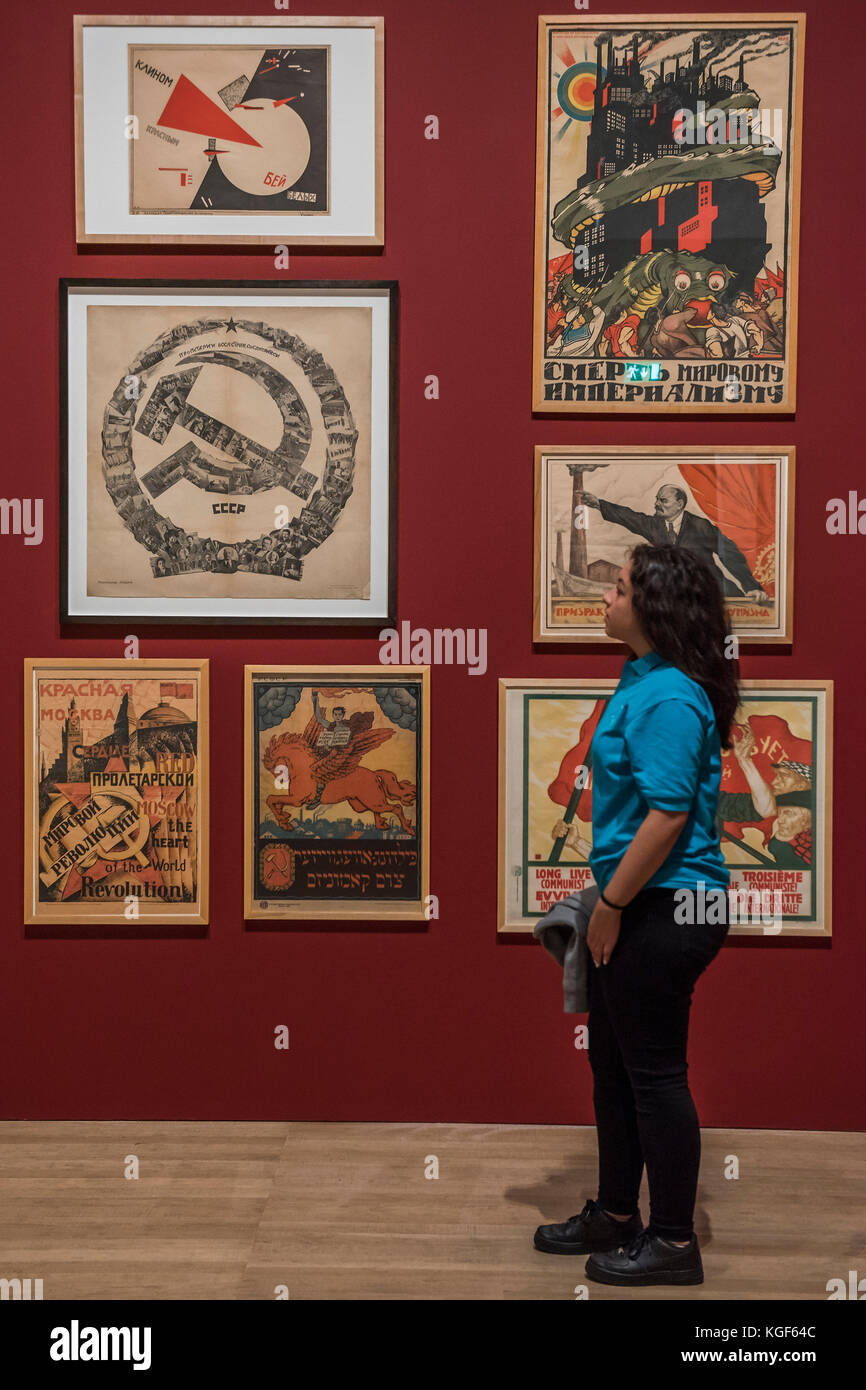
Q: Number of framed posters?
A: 7